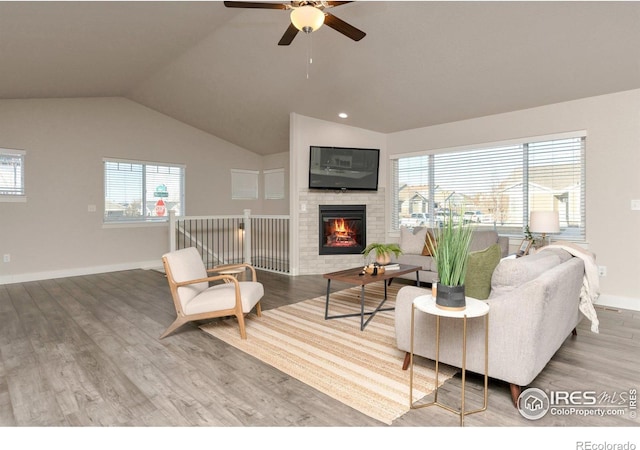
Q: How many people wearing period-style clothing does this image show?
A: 0